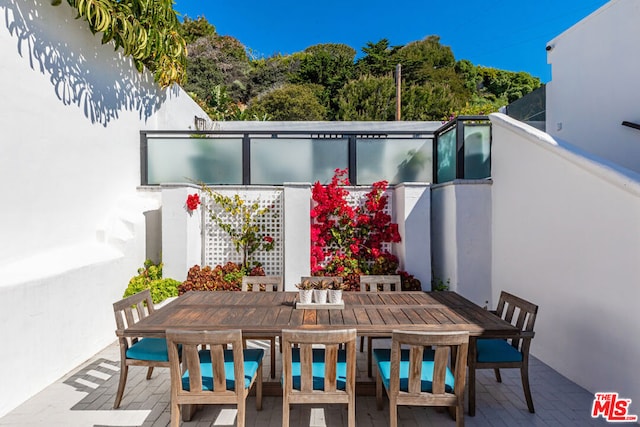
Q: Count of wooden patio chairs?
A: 8